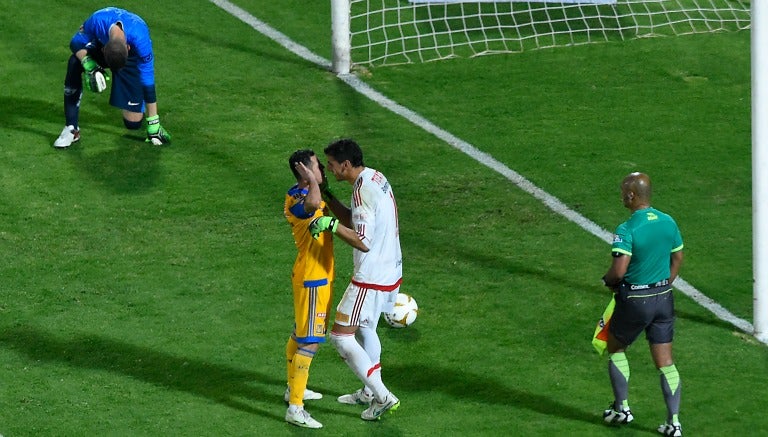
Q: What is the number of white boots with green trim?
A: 2